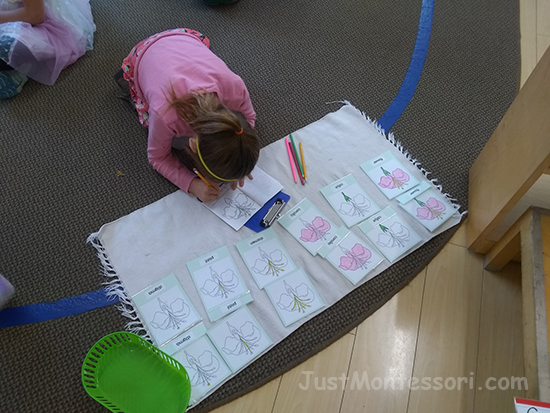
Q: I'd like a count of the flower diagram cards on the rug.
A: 12